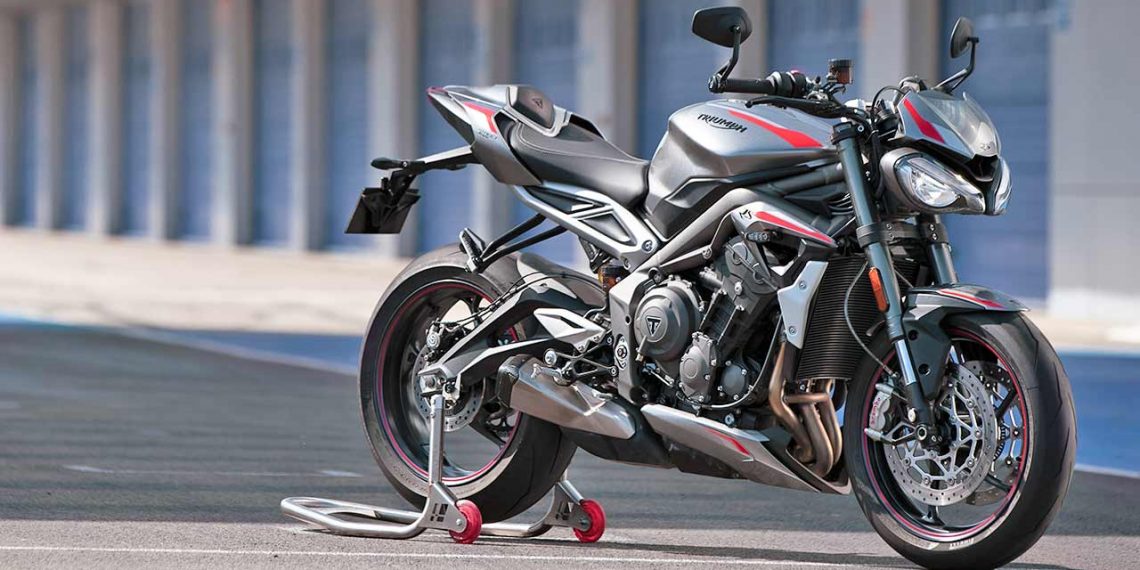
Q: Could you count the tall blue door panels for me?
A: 11